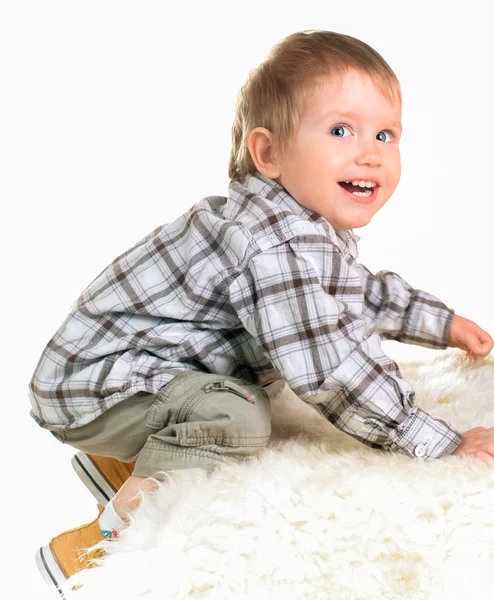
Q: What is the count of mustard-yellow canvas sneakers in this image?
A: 2